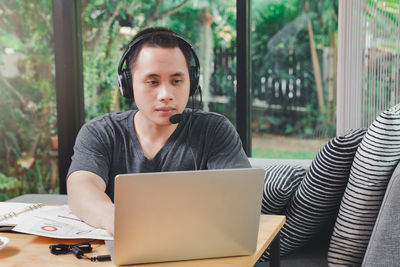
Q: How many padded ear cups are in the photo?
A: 2